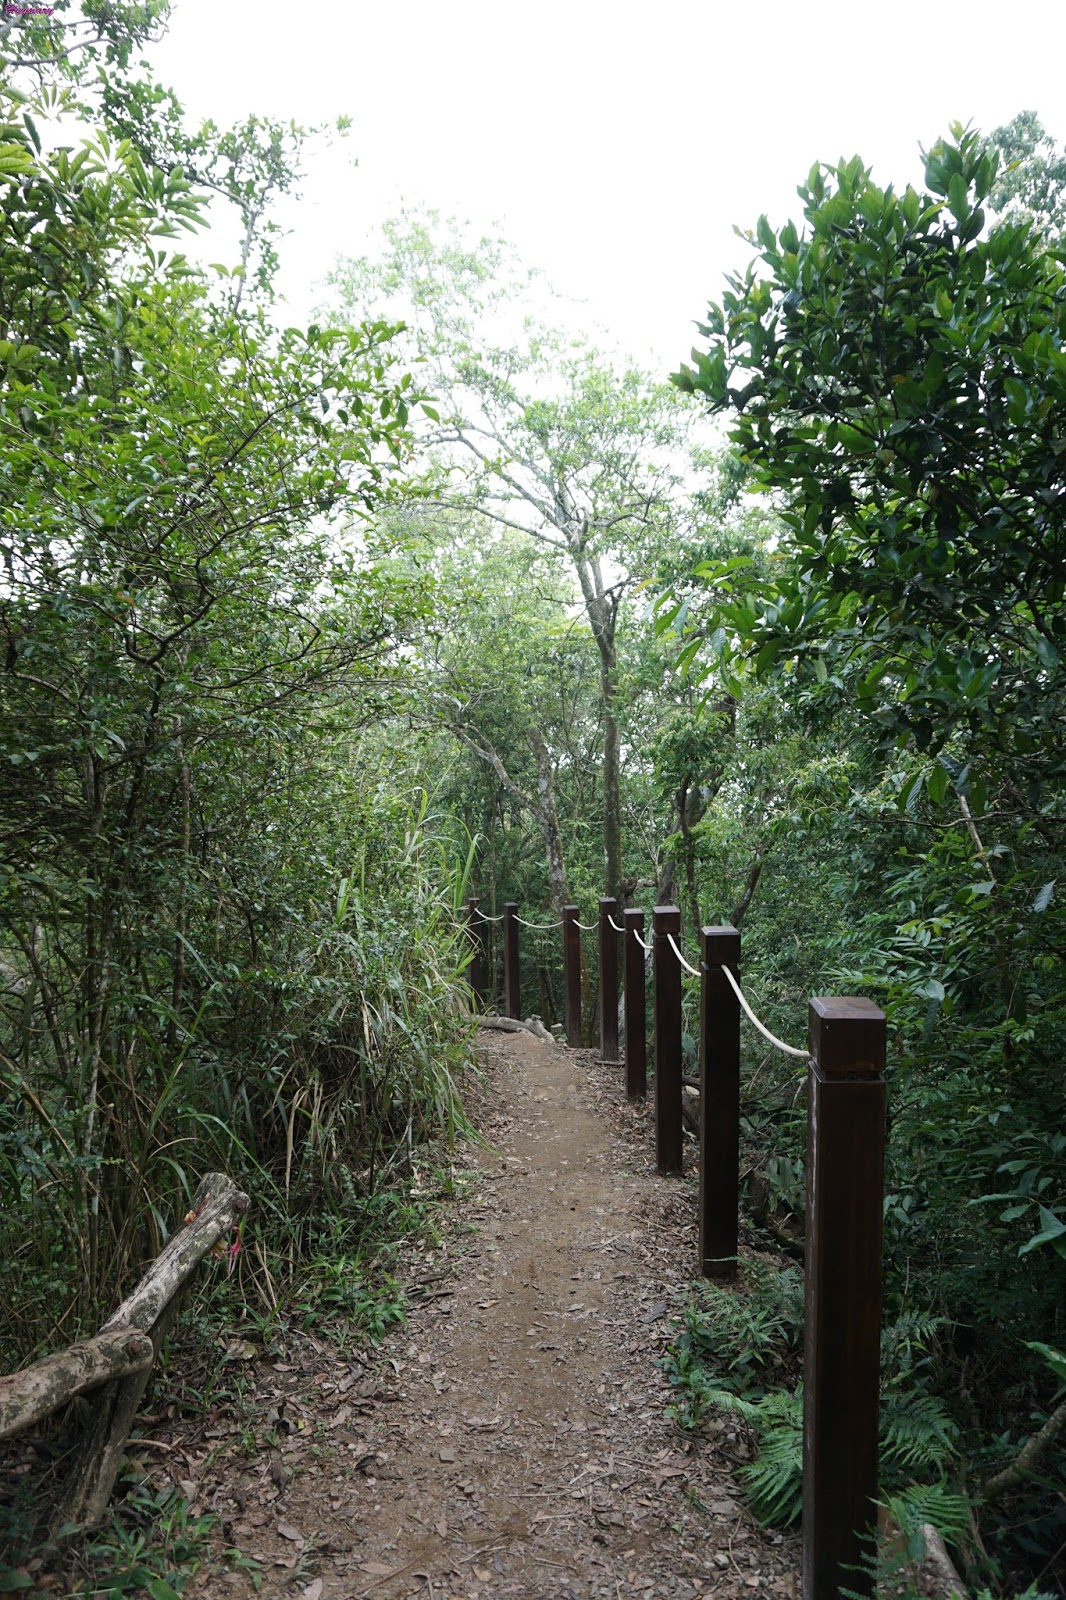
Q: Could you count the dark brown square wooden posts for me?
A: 8